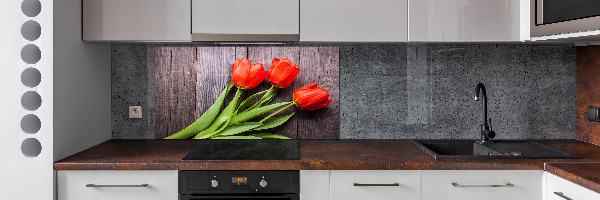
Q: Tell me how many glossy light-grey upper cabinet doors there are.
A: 4